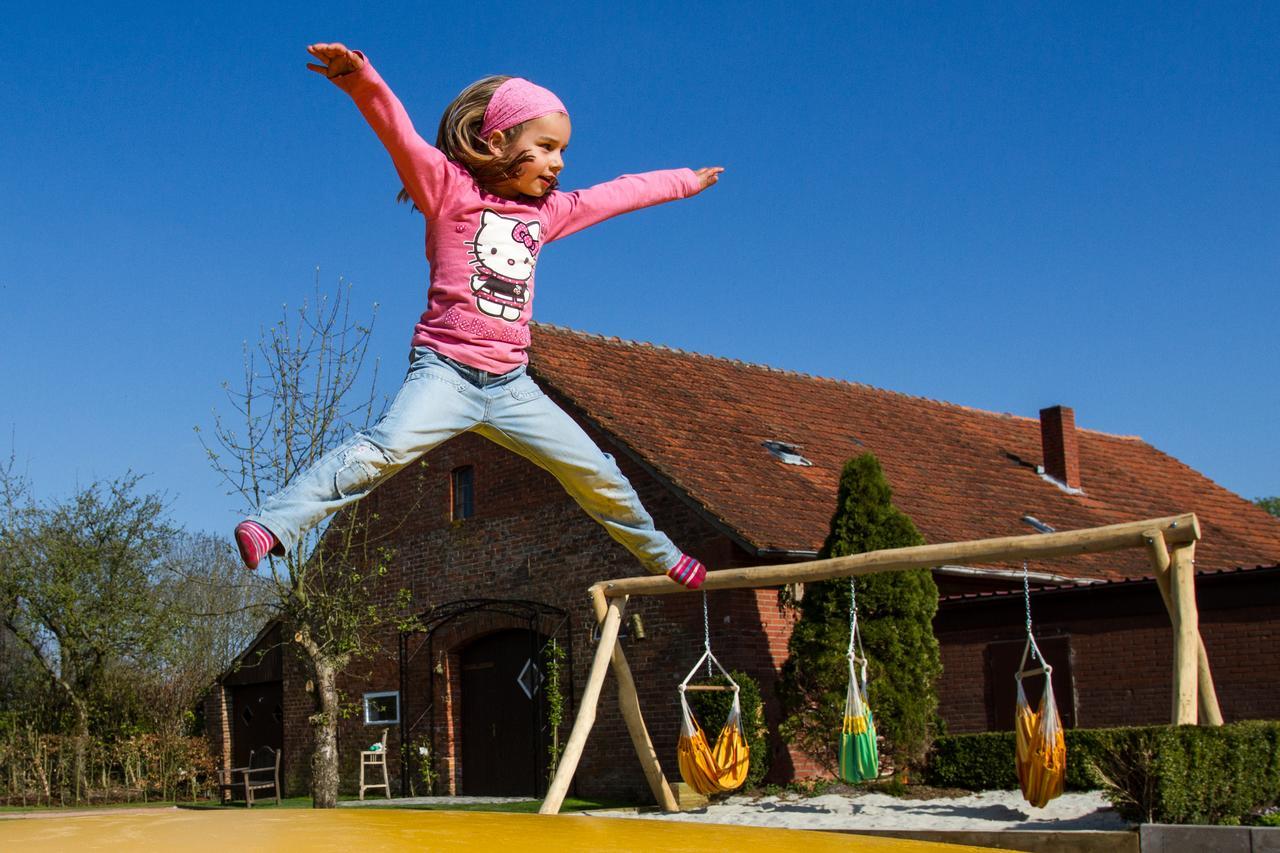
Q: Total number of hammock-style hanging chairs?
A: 3